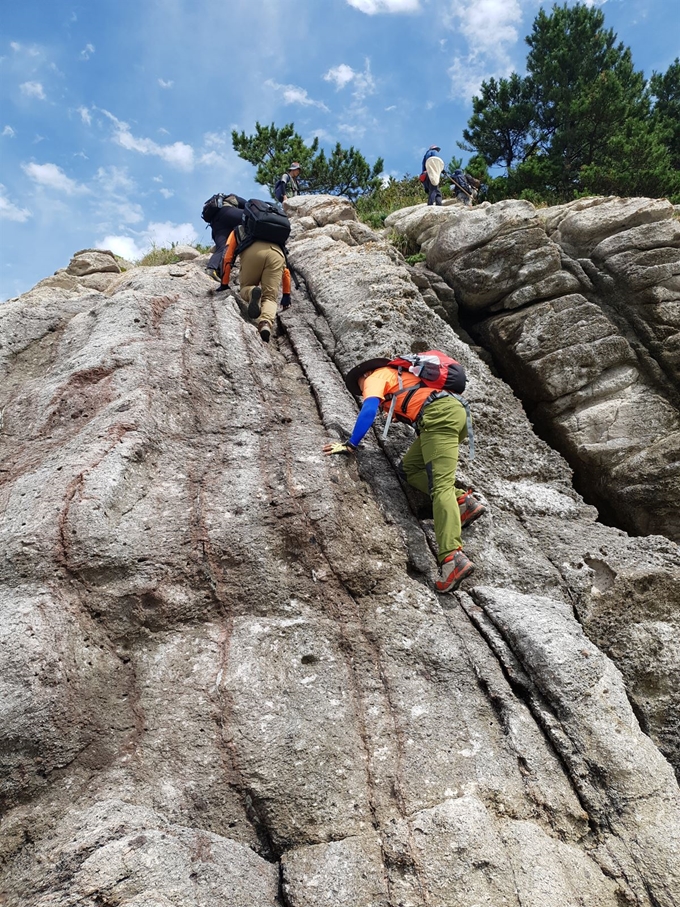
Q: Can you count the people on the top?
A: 3